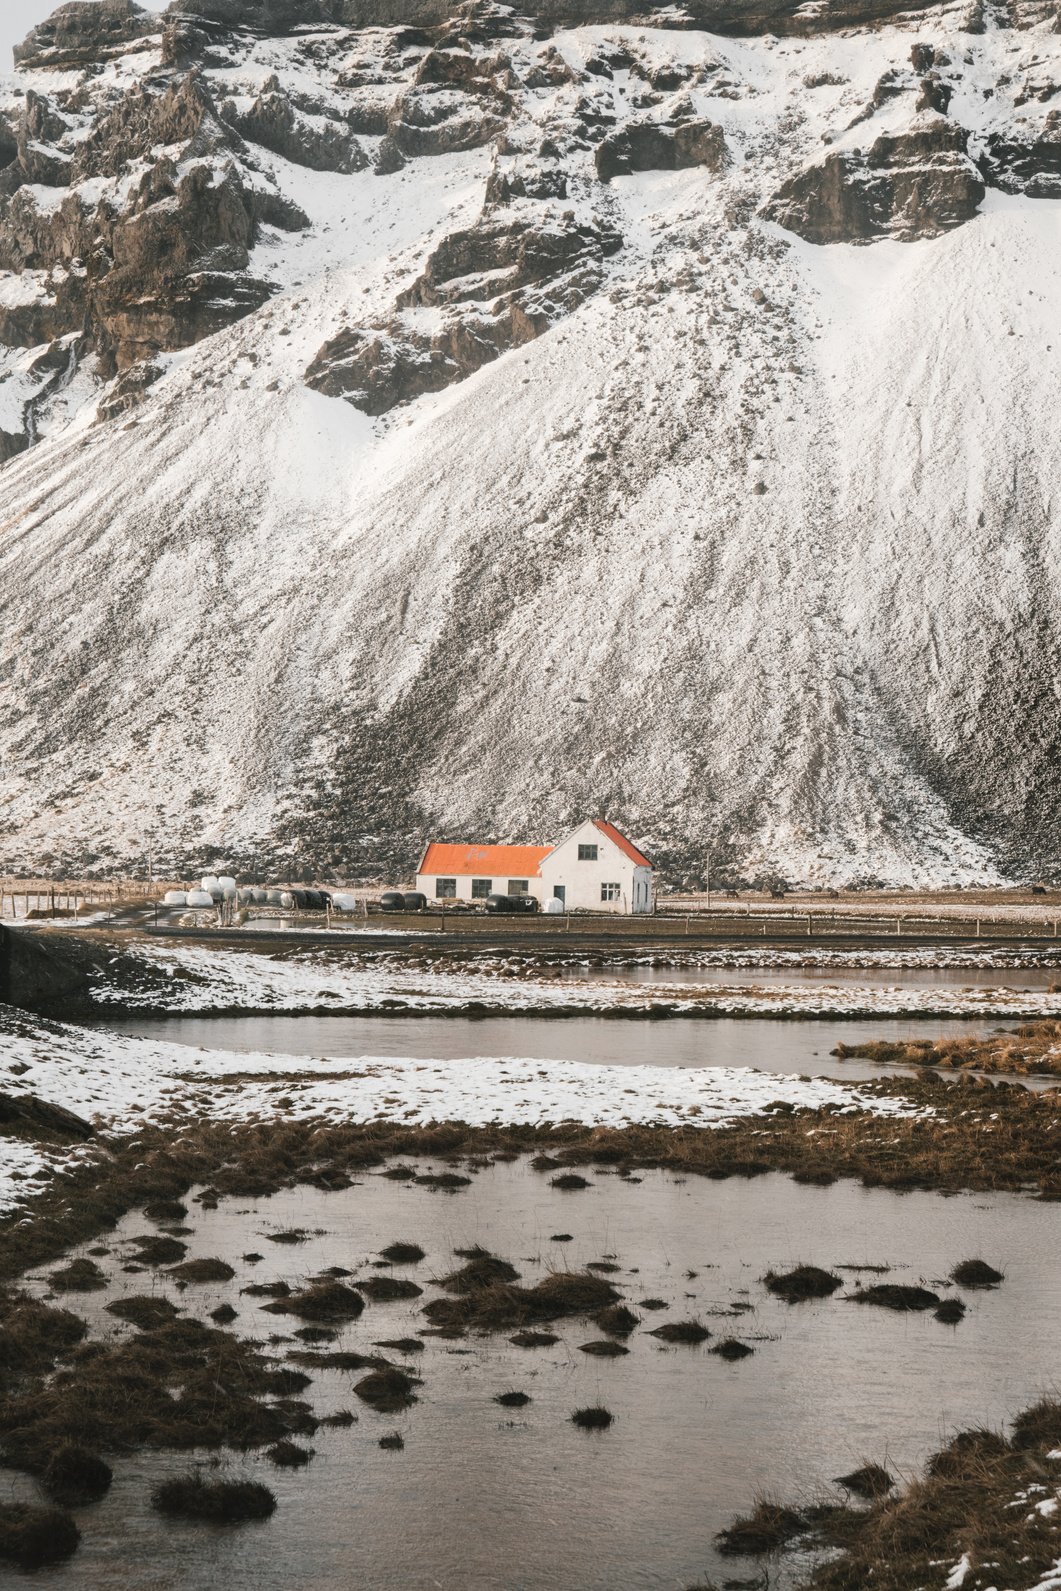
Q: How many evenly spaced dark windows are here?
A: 3